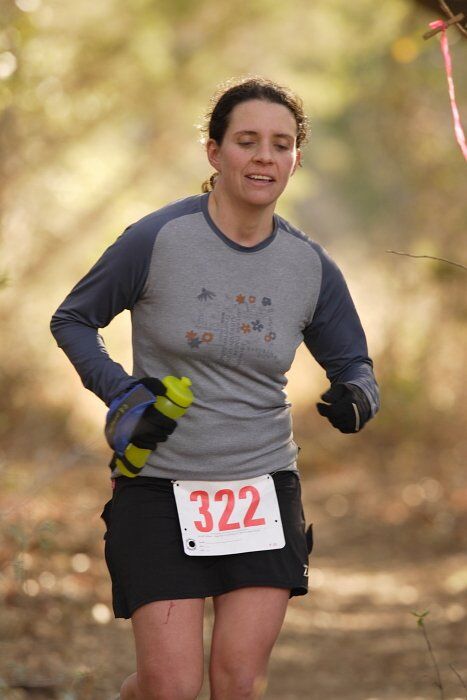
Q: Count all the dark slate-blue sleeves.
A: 2